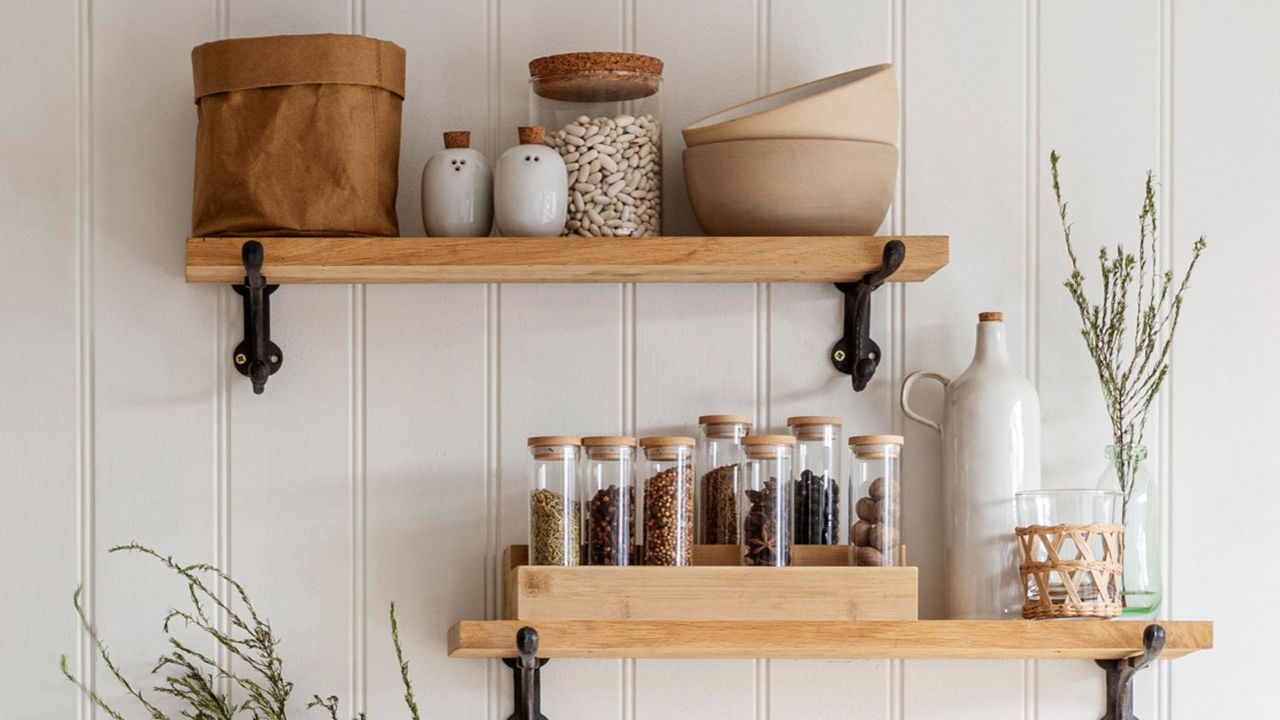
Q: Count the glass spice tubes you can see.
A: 7